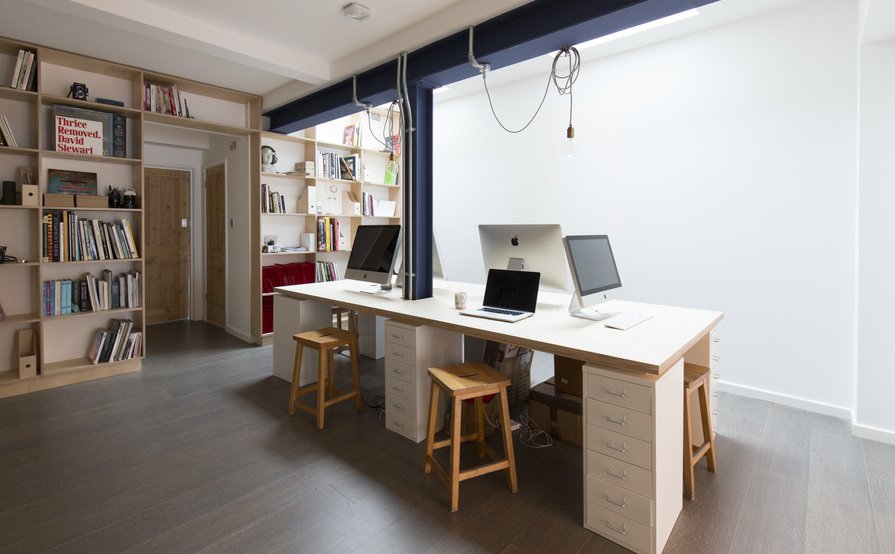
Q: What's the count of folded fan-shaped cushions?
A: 0